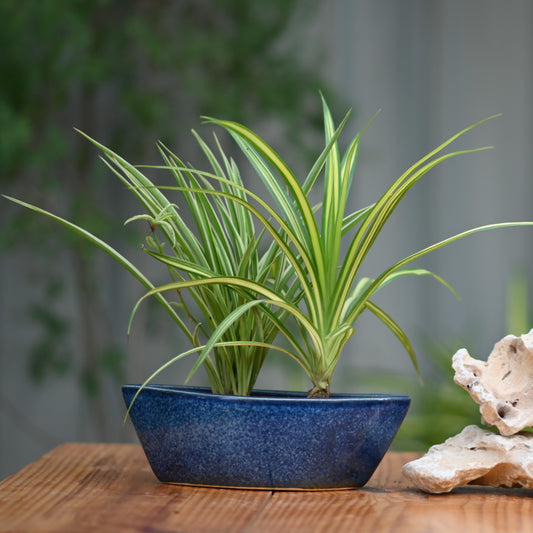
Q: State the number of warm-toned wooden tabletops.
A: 1